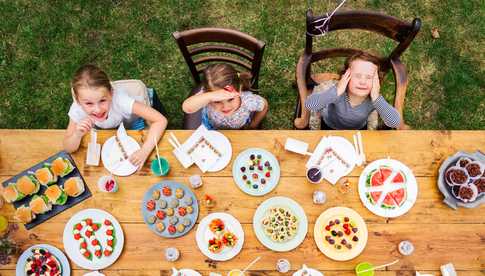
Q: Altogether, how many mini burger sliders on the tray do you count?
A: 8